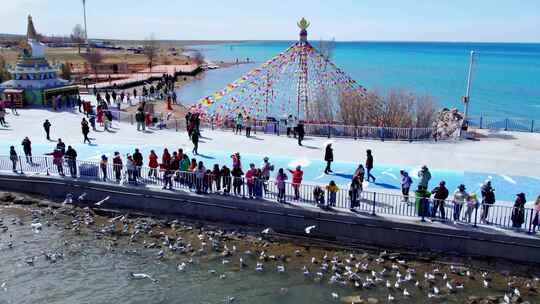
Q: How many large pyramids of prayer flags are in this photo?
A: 1